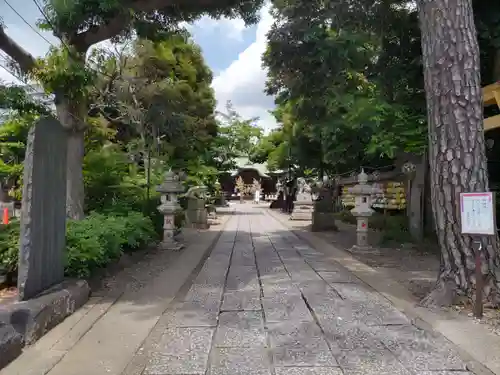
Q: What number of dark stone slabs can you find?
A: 1